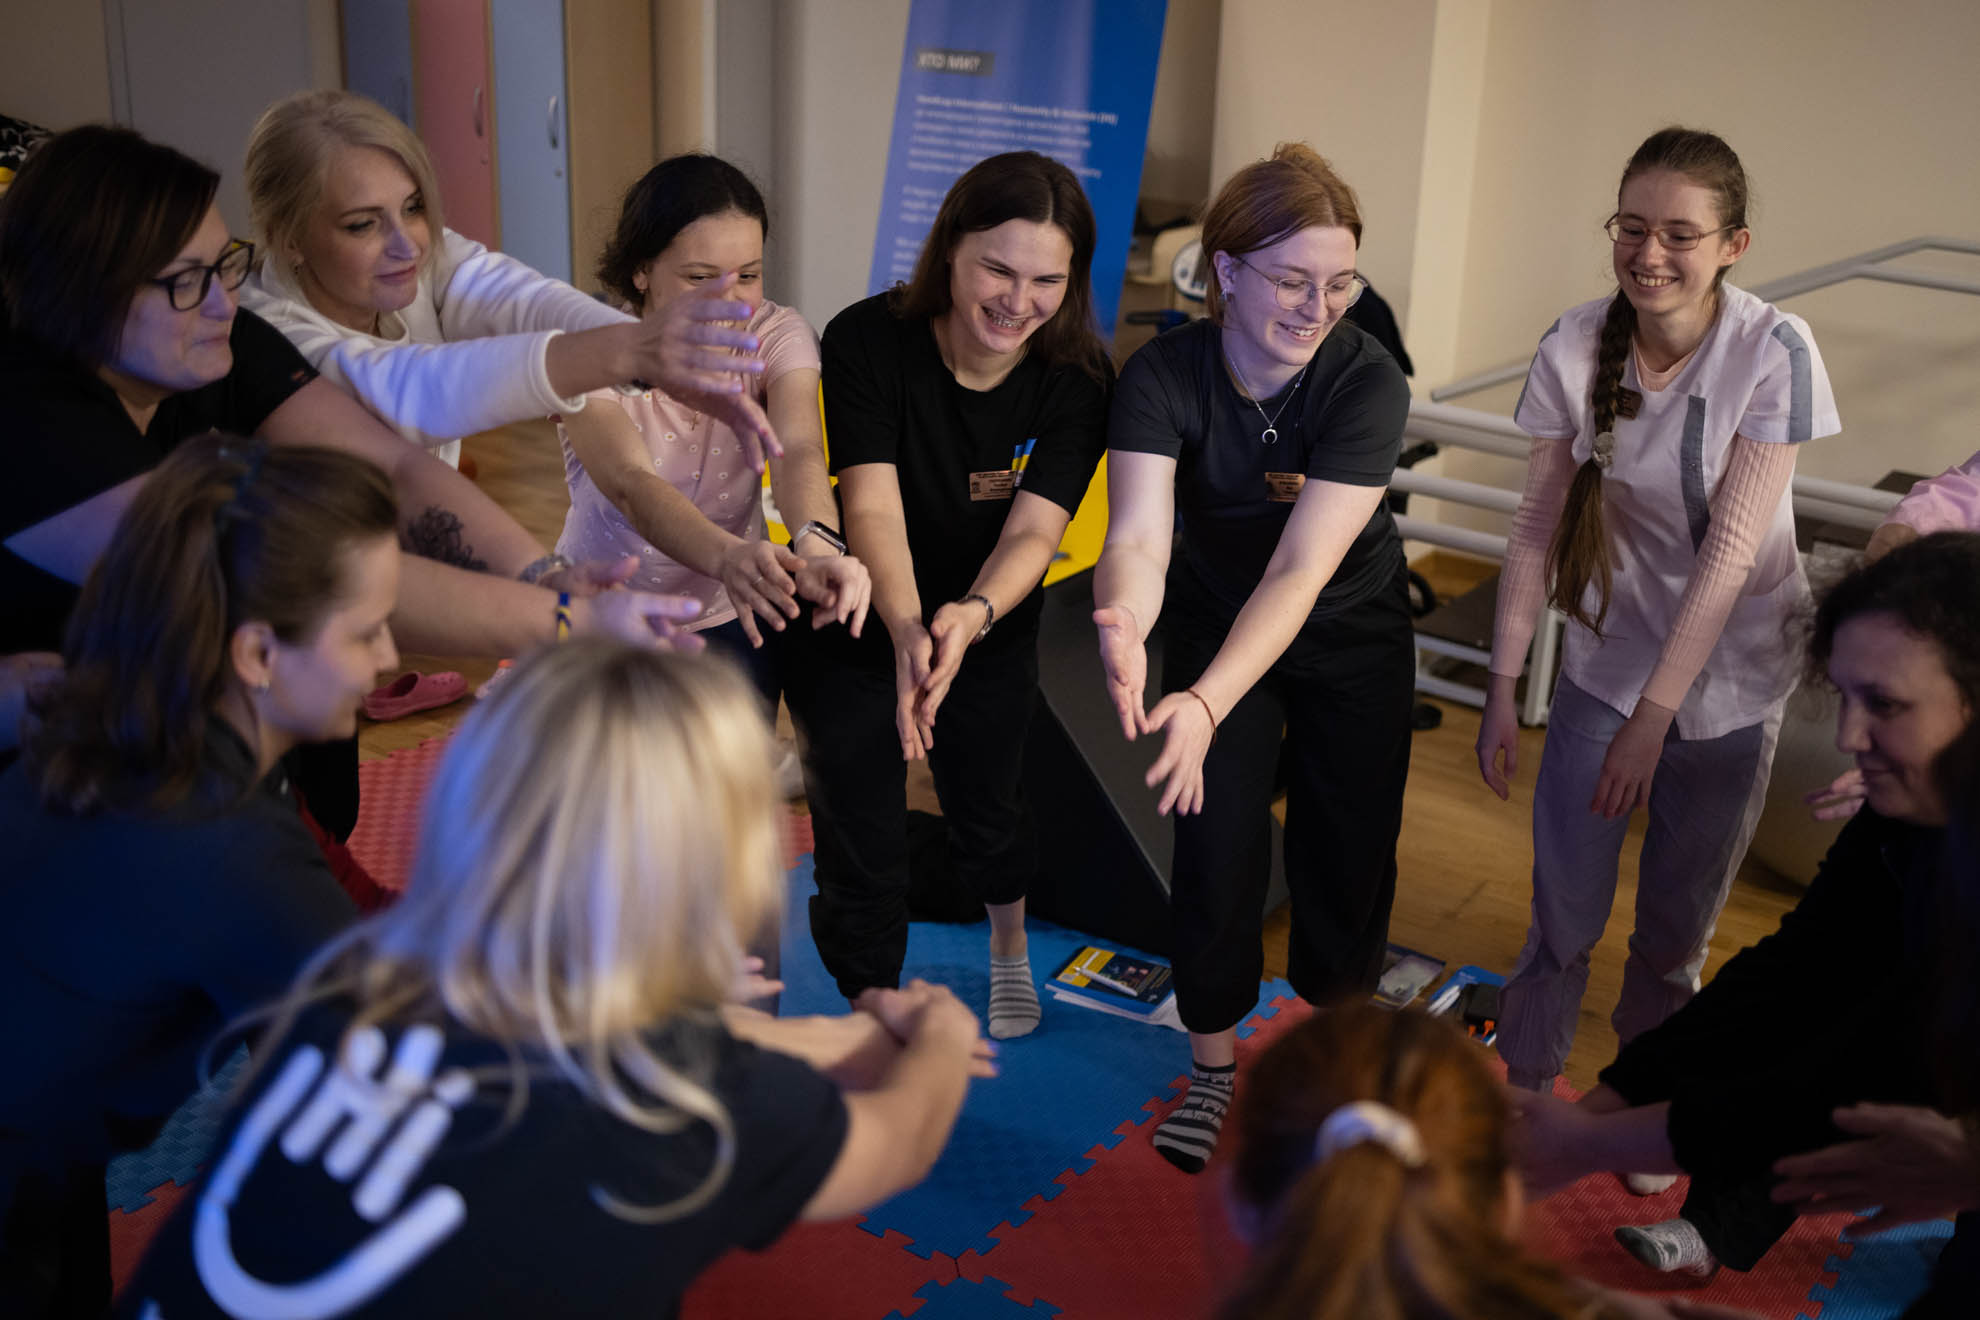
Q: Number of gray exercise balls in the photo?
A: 1